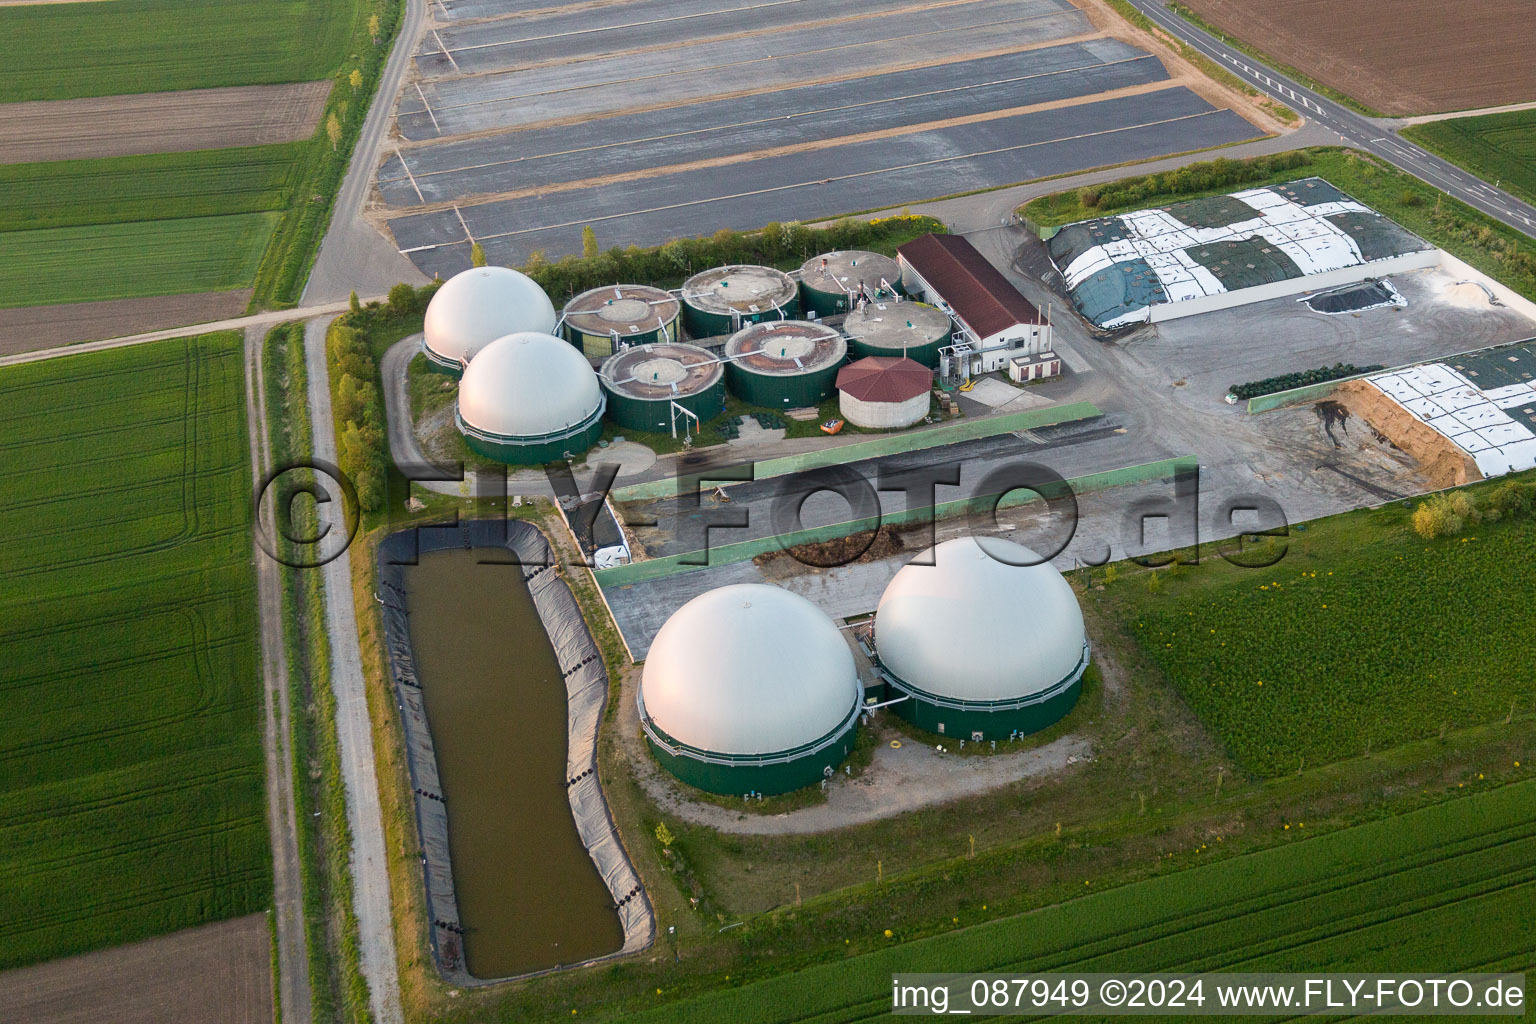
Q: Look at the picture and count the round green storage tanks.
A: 6